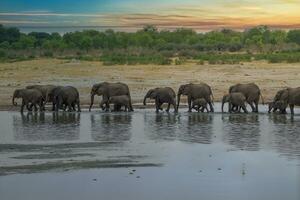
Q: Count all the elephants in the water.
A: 12